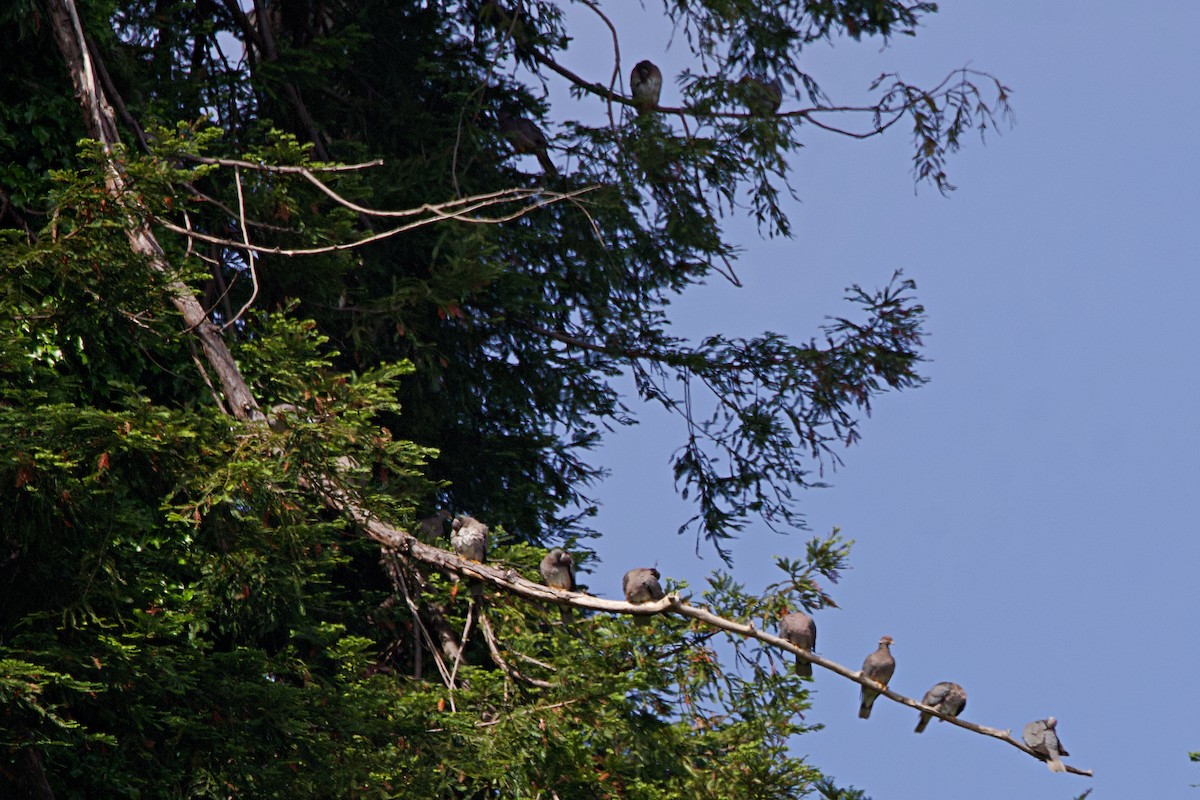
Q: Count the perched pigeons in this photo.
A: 11